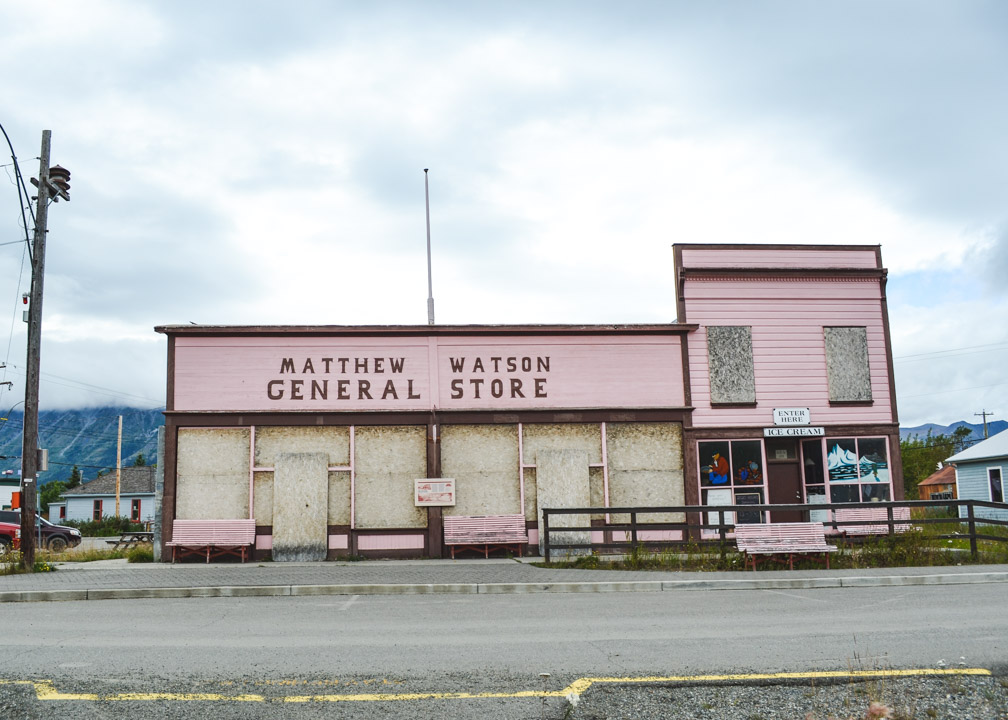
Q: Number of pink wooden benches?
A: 4